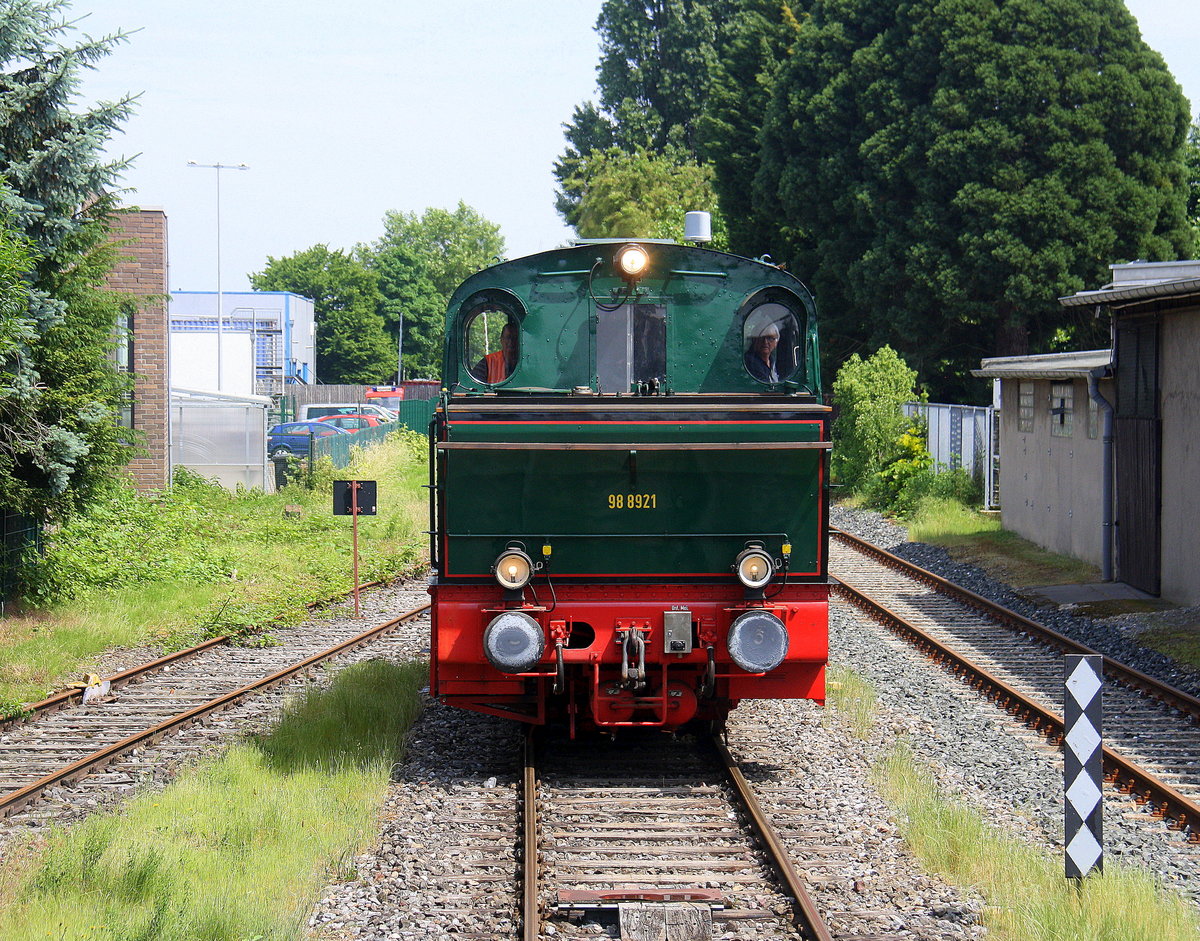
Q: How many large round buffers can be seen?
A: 2